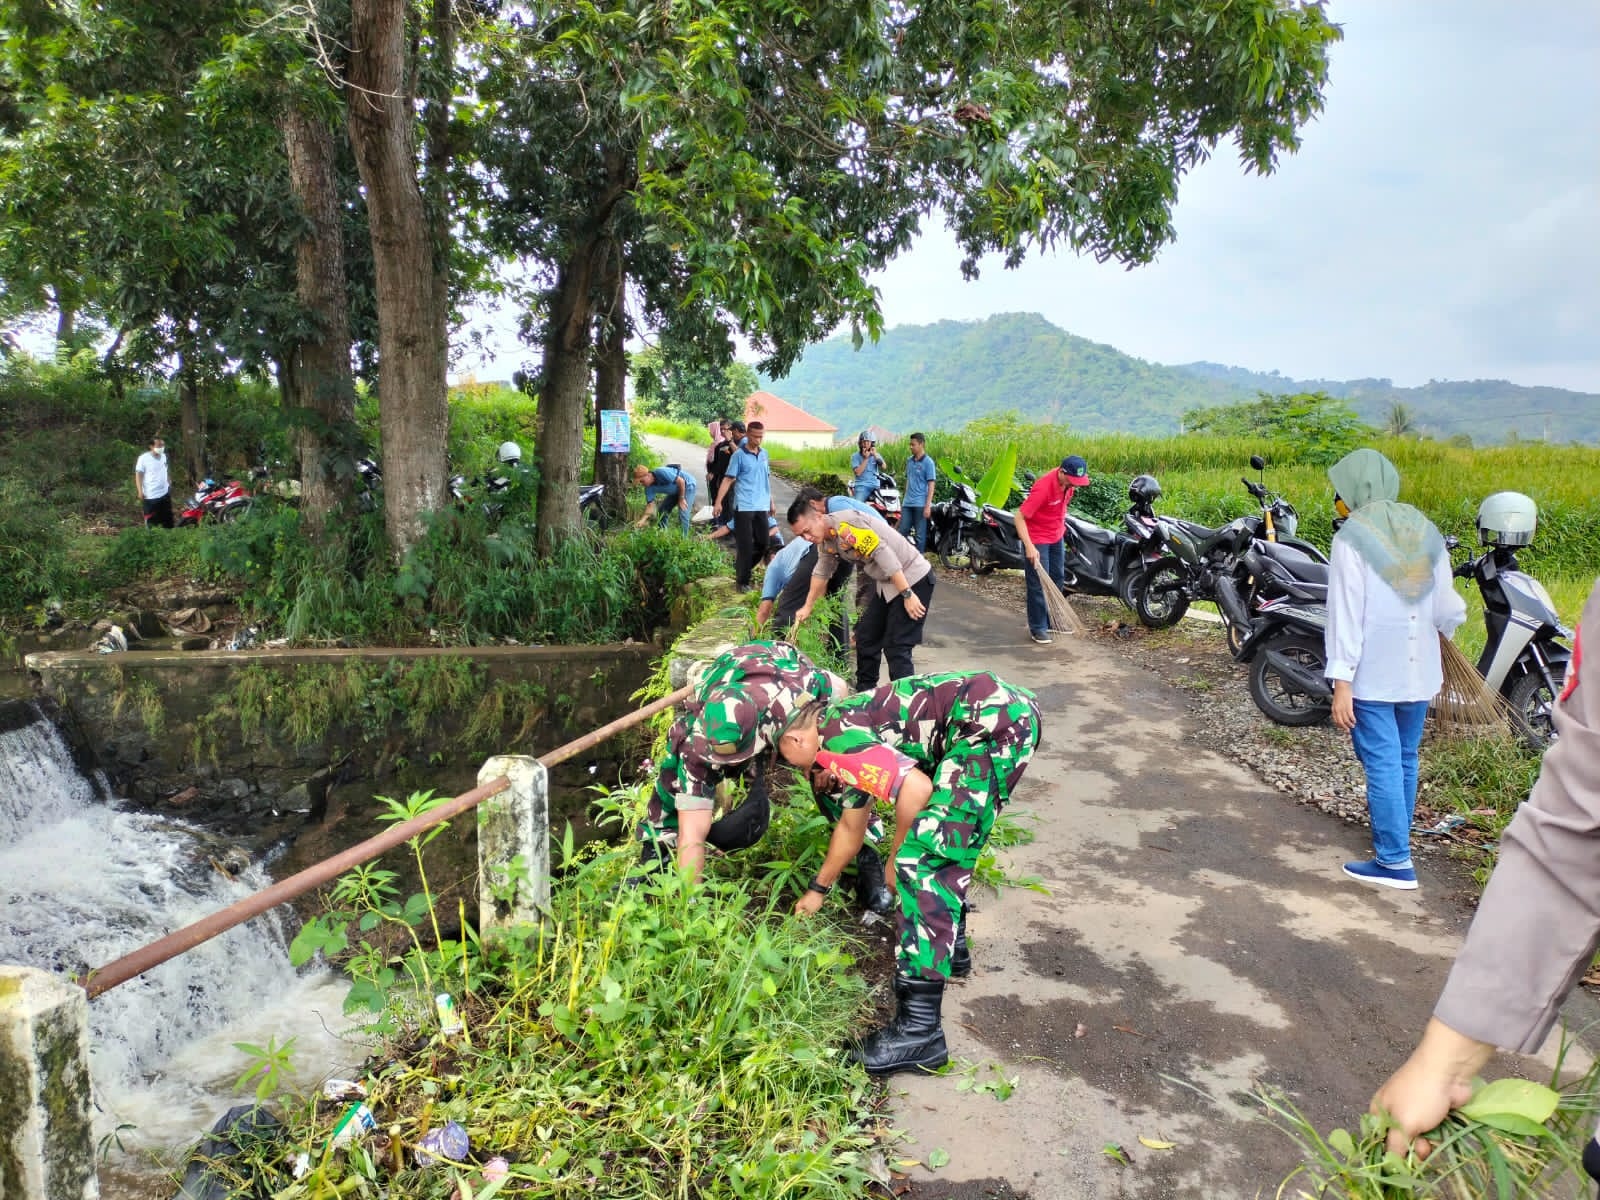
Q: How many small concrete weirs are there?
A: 1